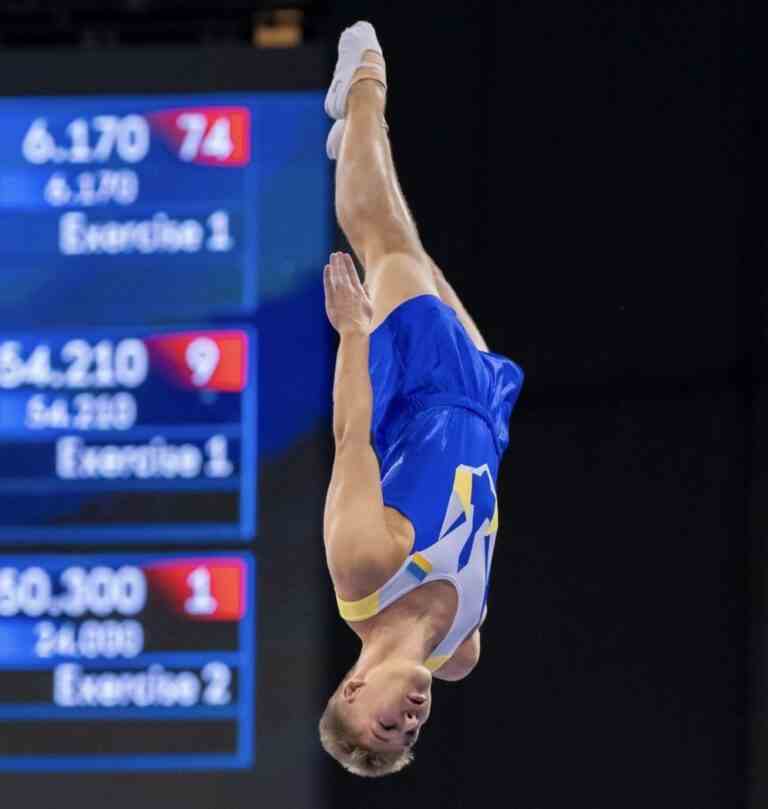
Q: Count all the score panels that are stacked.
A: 3